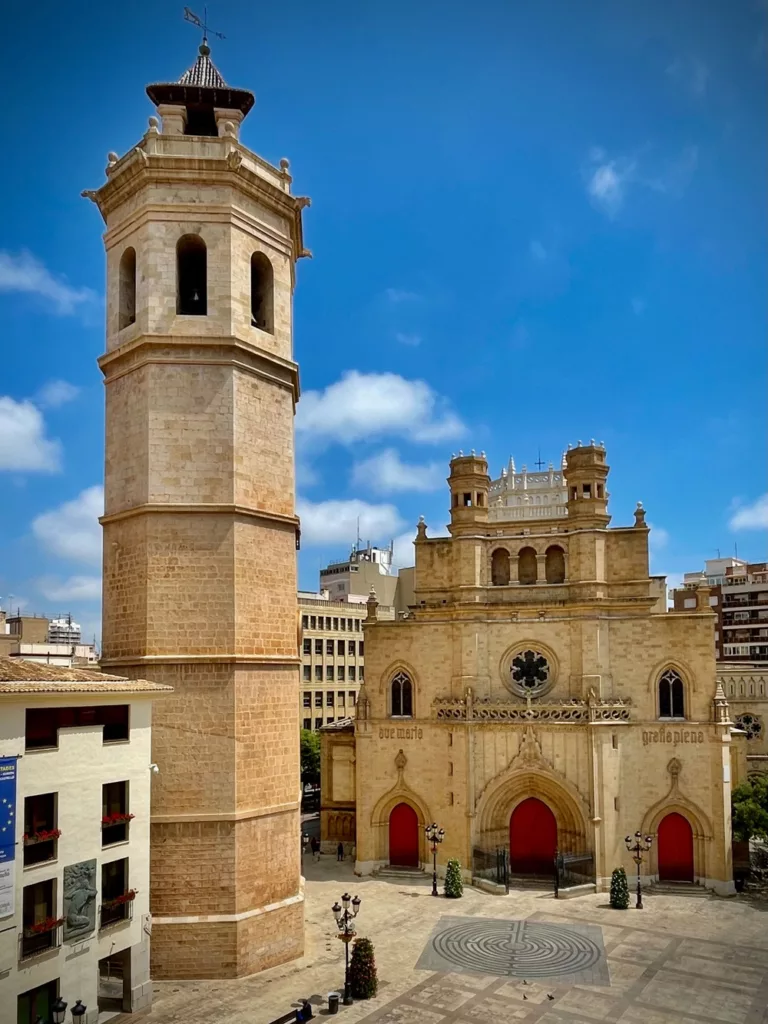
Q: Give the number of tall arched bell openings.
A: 3